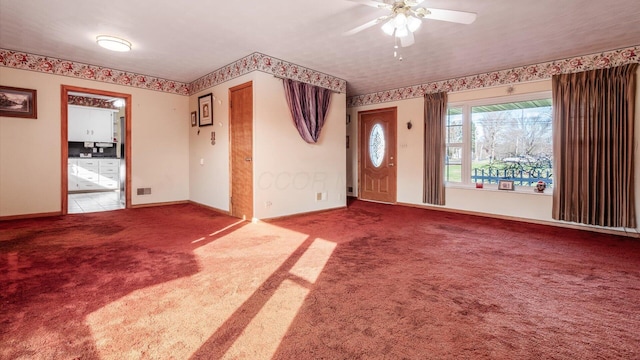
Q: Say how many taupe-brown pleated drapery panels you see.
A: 2